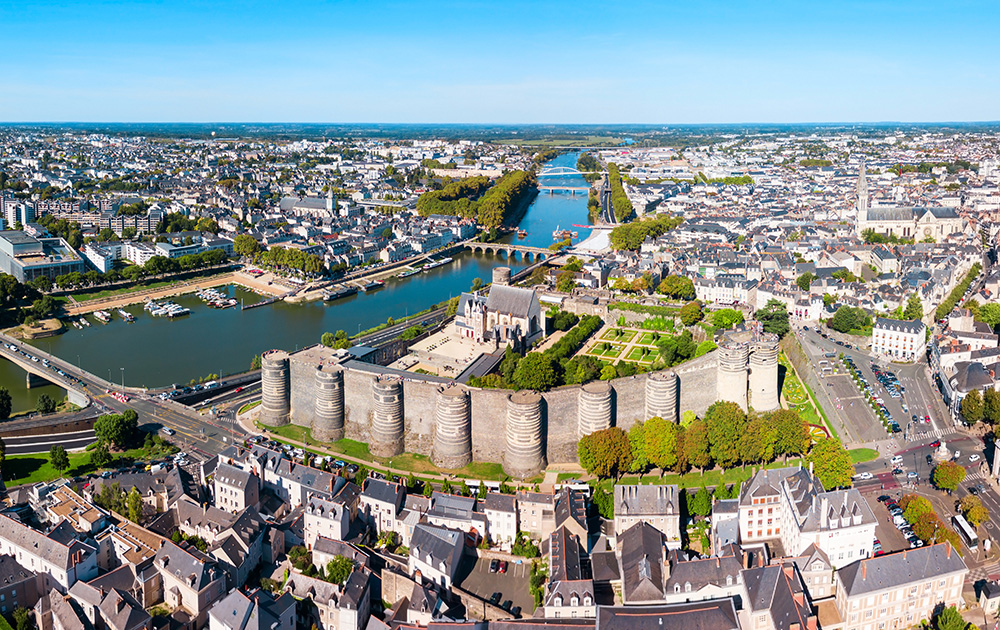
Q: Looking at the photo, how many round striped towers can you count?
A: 9